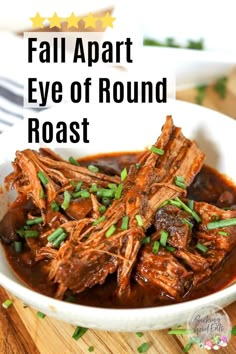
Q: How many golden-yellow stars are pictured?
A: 5